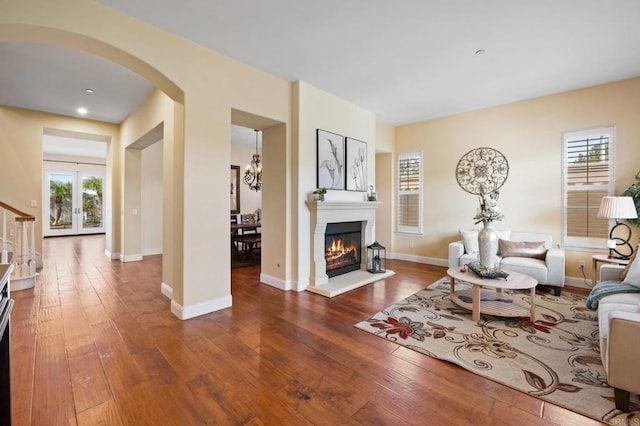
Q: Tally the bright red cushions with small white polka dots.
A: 0